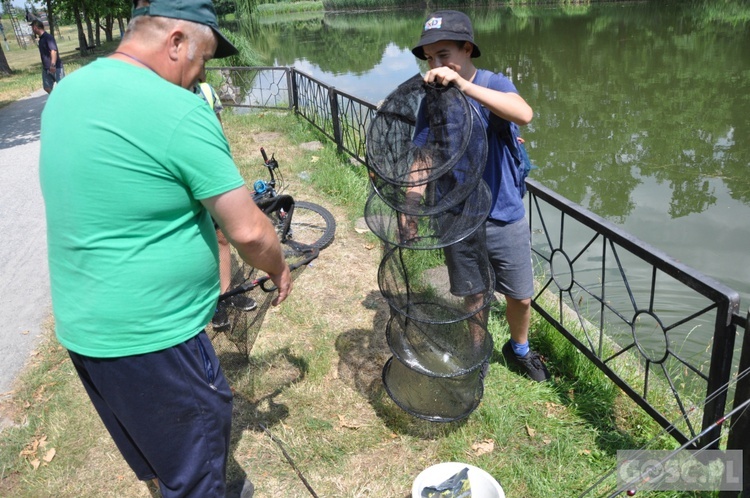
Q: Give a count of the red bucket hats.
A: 0